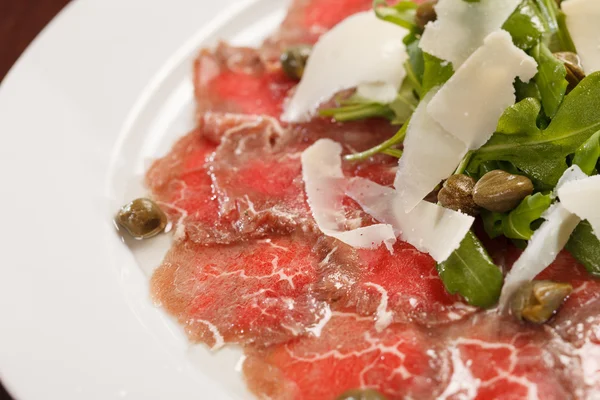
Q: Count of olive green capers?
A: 8